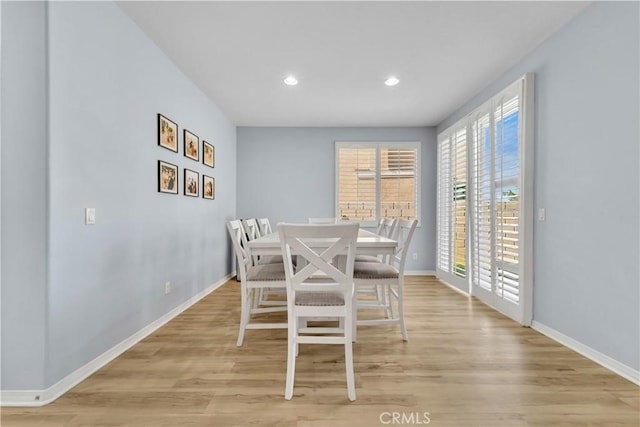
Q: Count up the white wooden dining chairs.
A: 8